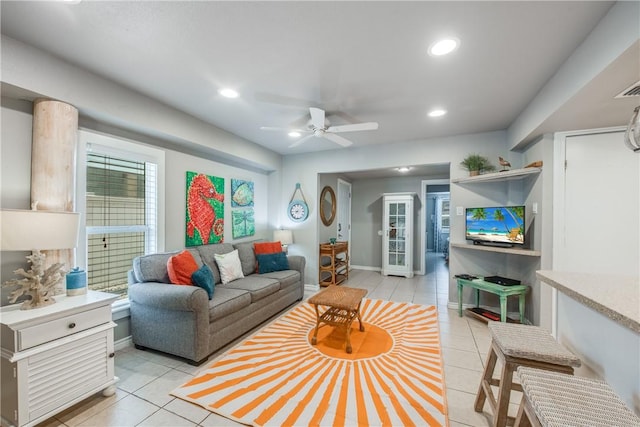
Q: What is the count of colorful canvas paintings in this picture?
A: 3